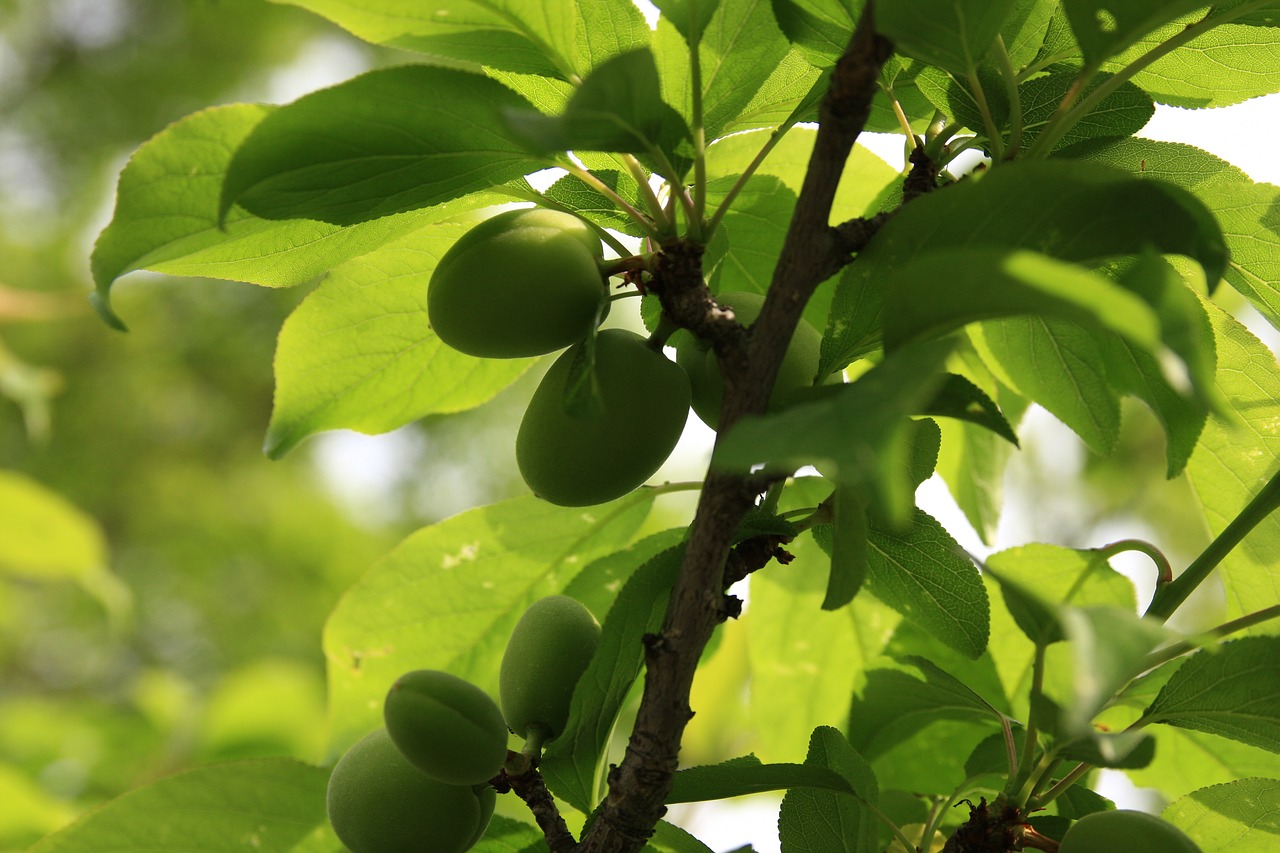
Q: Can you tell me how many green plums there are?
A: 7